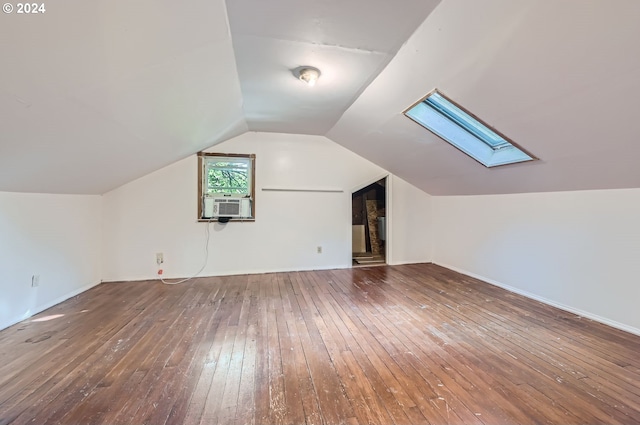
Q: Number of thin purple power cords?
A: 0